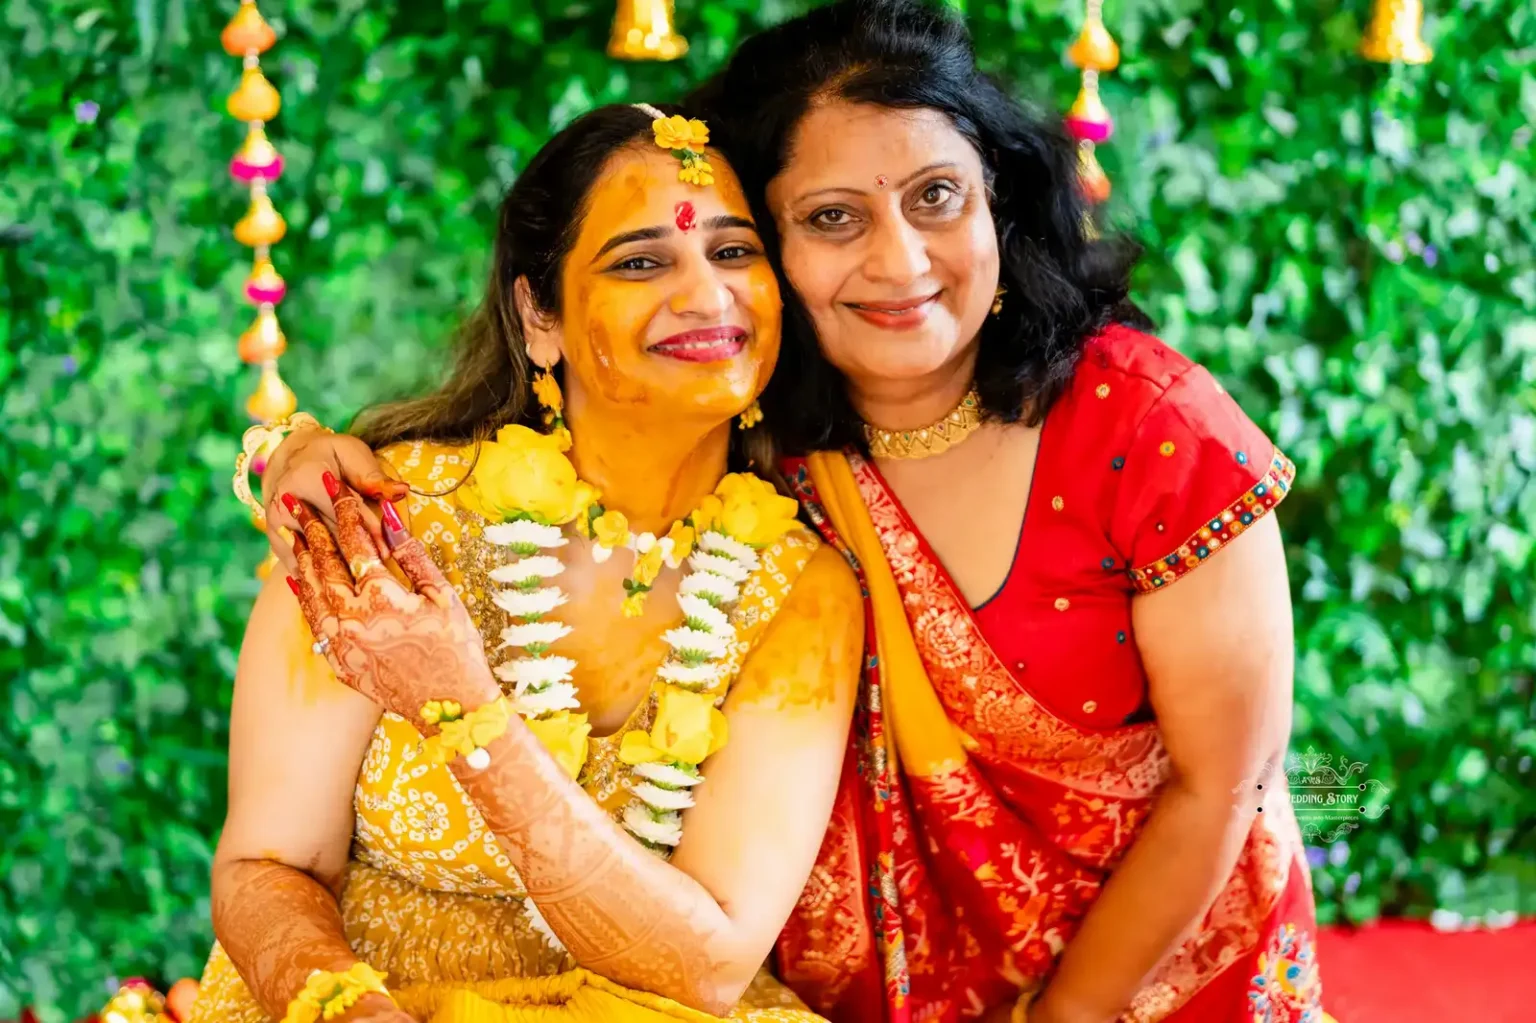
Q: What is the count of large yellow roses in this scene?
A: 4